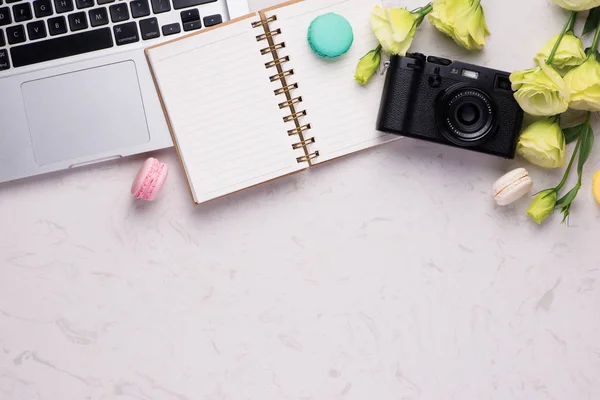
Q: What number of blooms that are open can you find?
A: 7